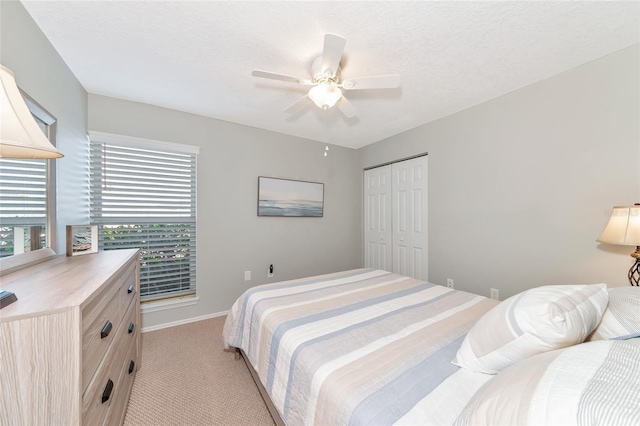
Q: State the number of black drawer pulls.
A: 5